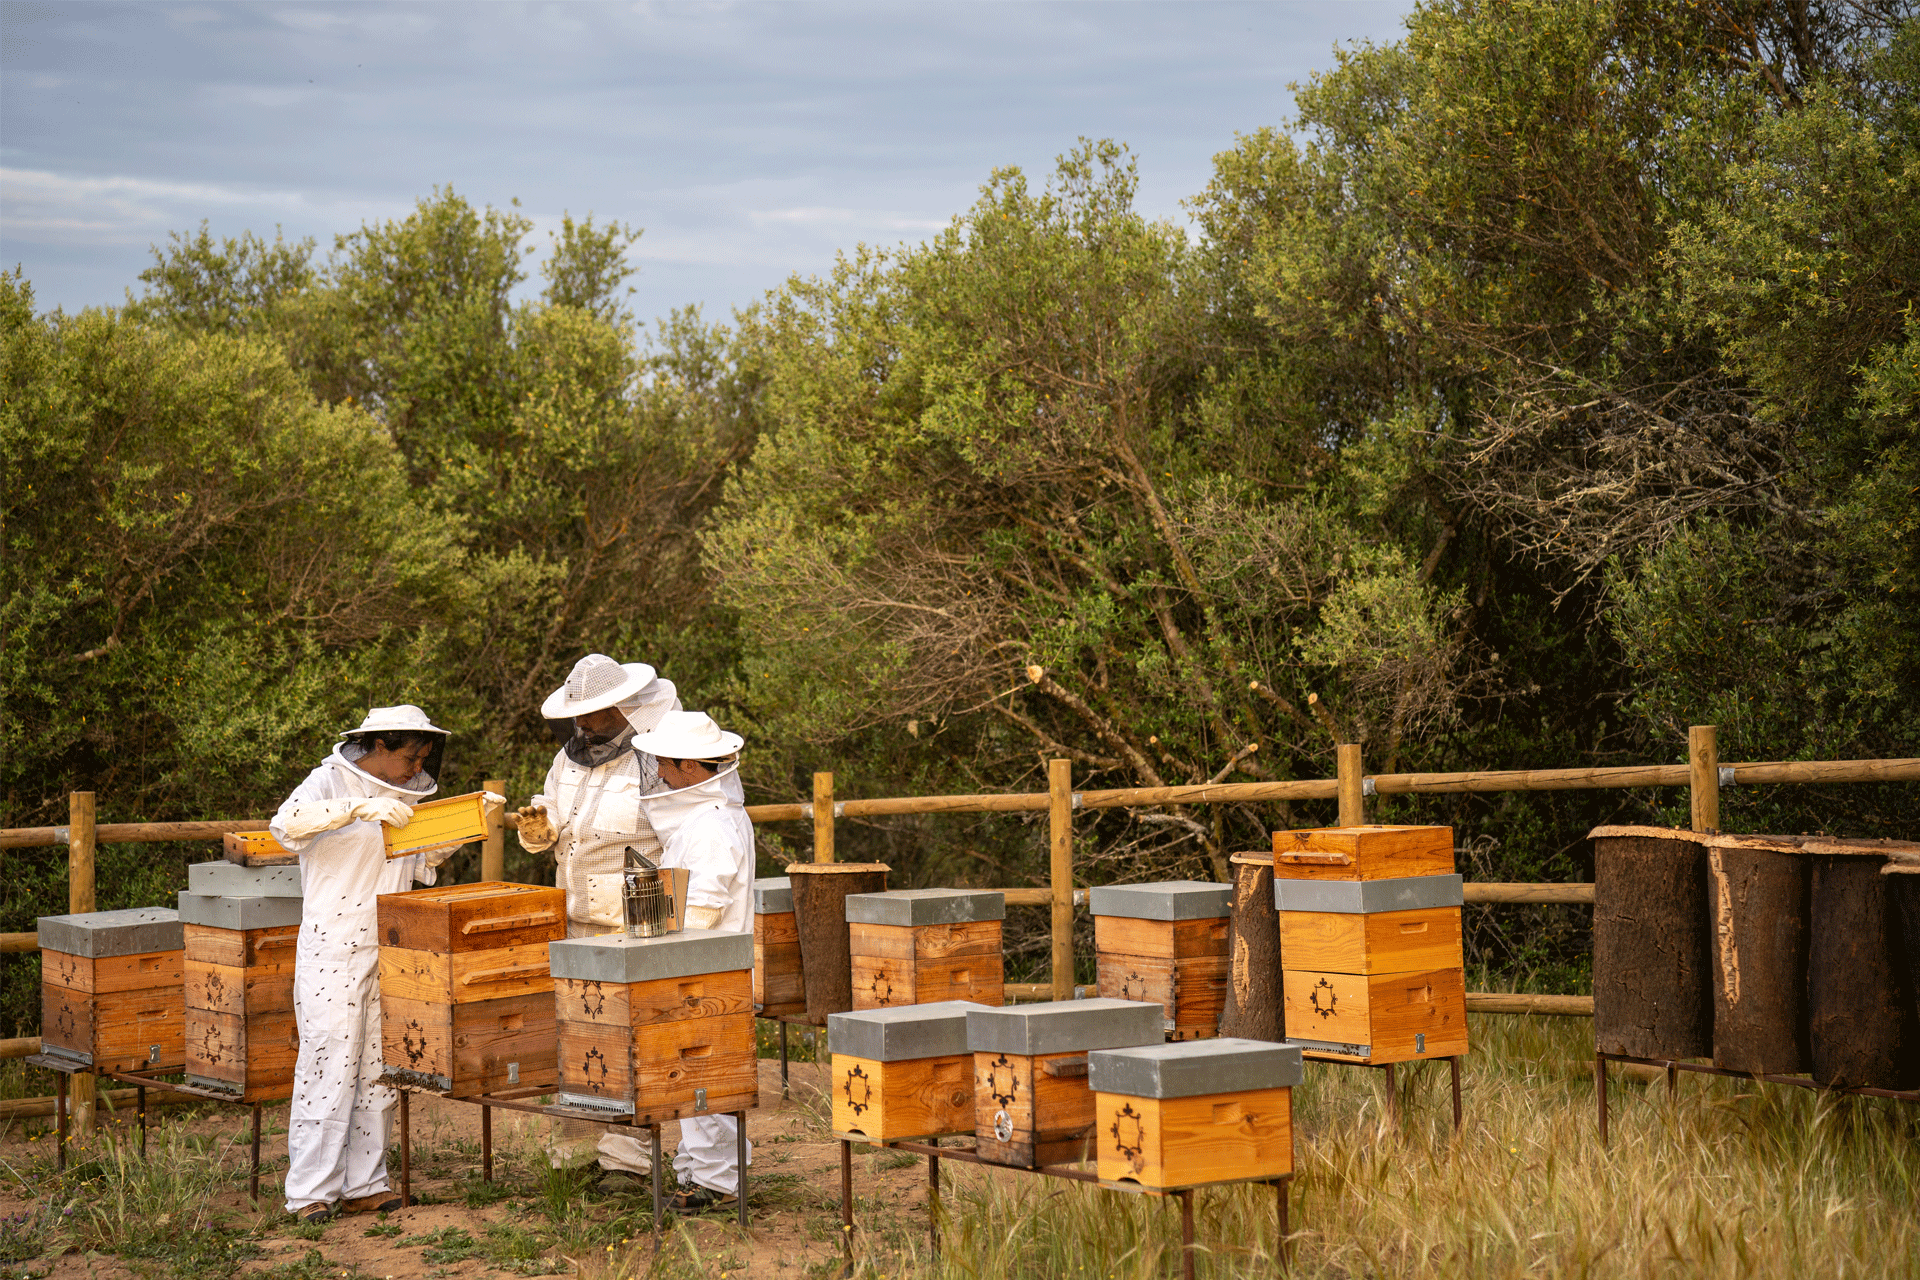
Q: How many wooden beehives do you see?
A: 11